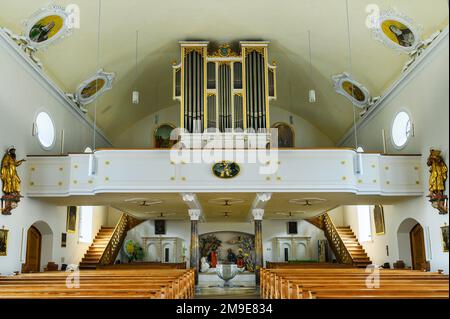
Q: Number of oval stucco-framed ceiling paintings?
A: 4